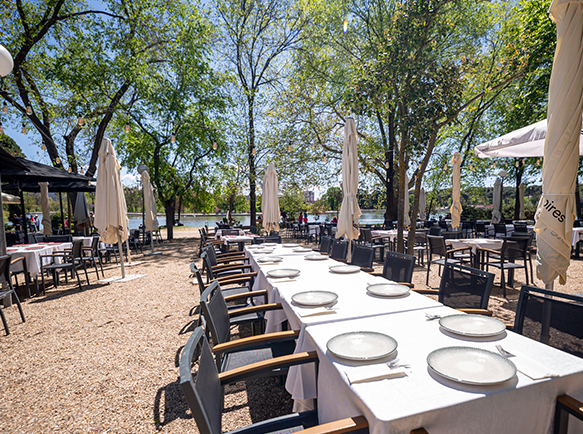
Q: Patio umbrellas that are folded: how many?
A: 12